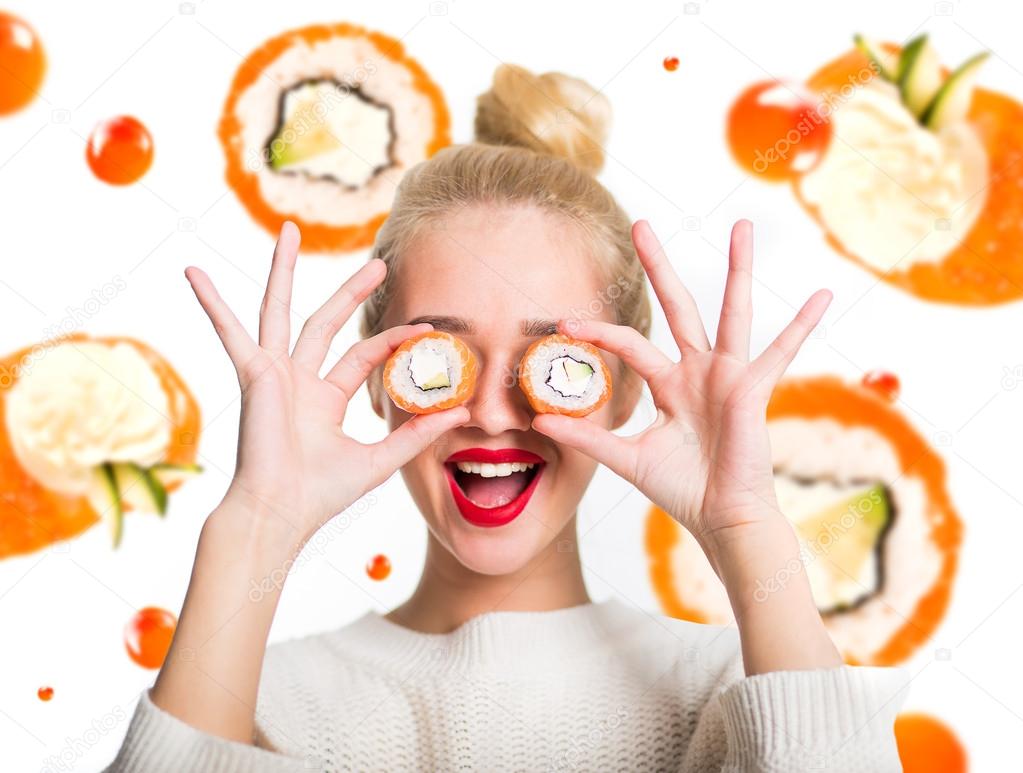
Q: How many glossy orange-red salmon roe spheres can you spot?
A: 9